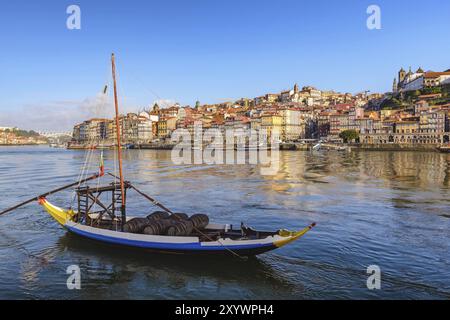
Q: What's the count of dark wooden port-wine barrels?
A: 6